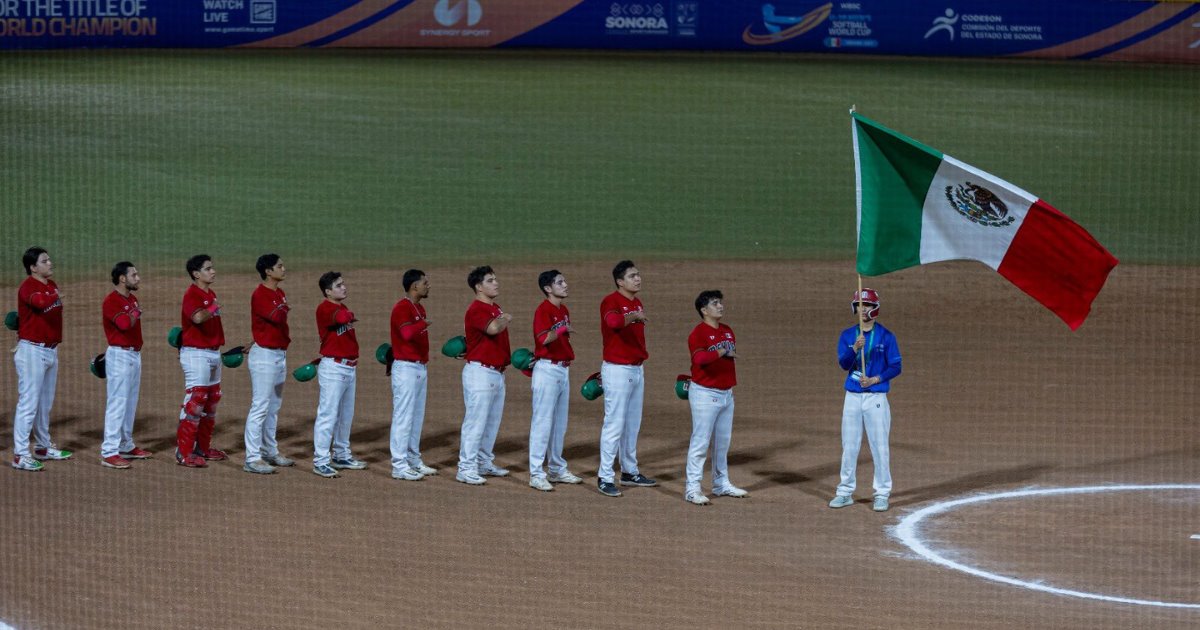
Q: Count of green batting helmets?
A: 10